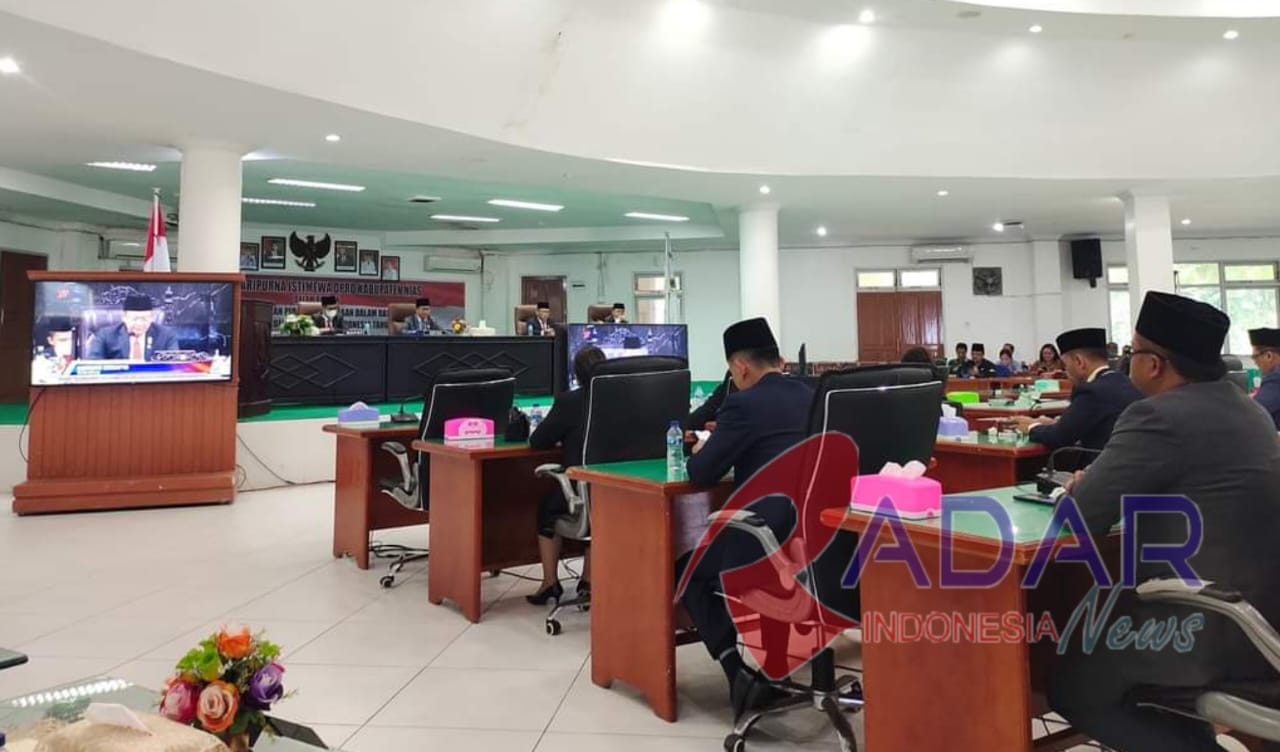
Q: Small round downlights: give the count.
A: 10